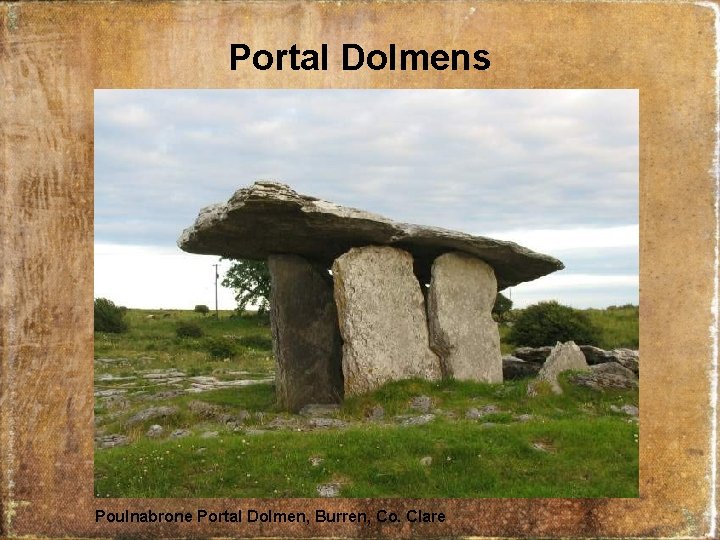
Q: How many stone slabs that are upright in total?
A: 3